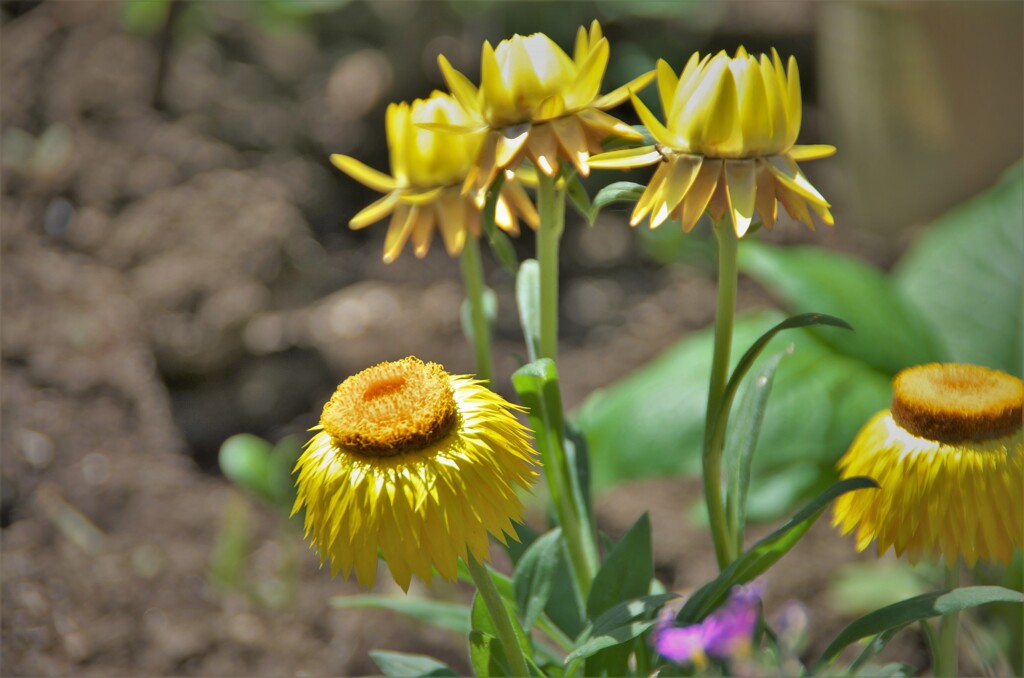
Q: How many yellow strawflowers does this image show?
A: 5